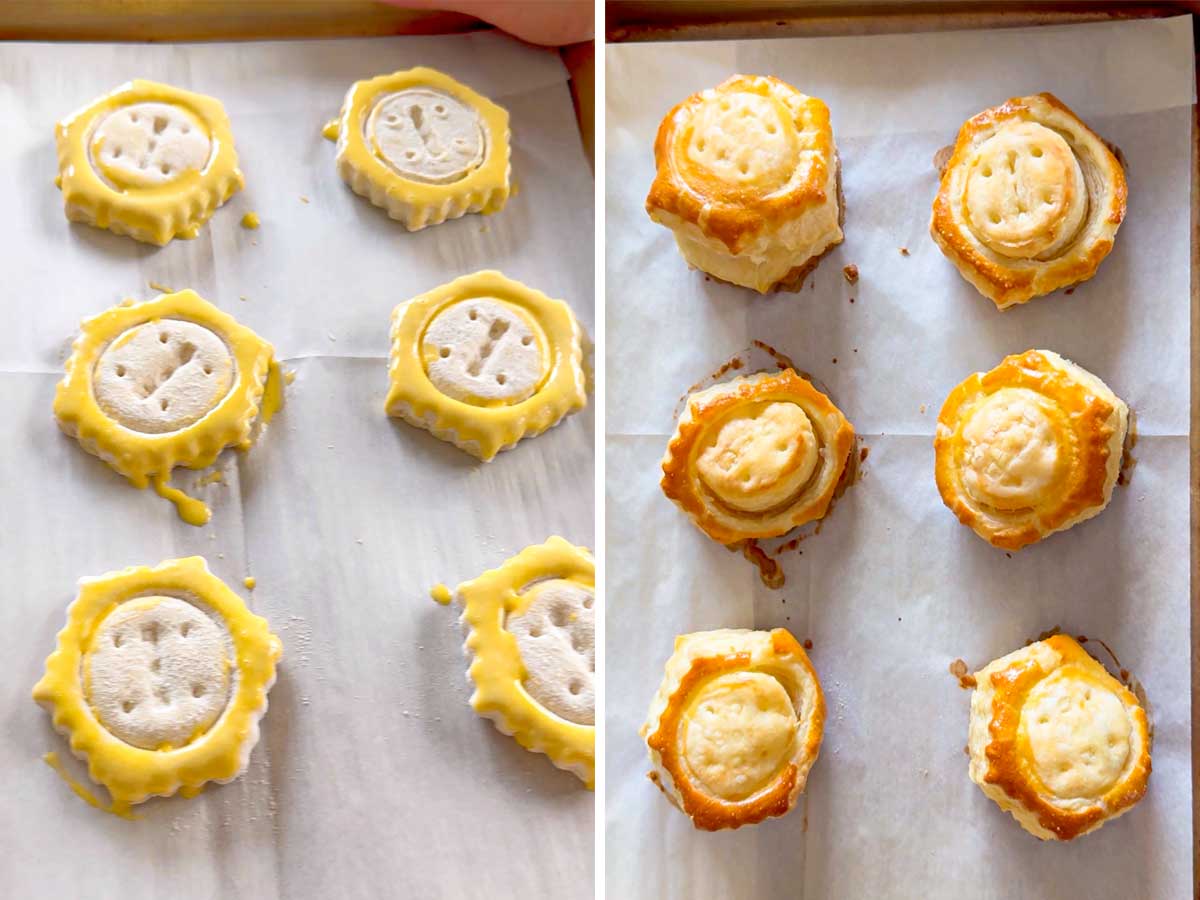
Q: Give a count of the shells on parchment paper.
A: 12